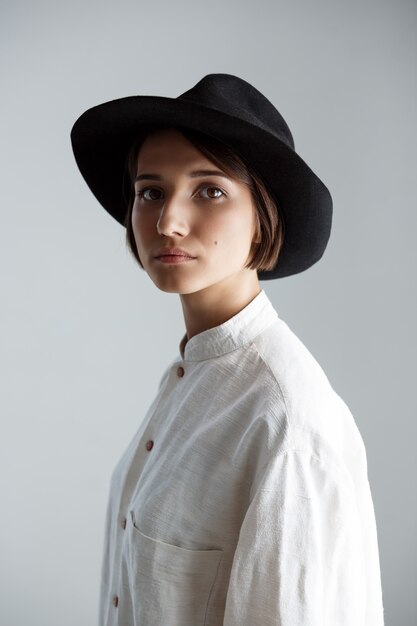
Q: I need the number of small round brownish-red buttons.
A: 4